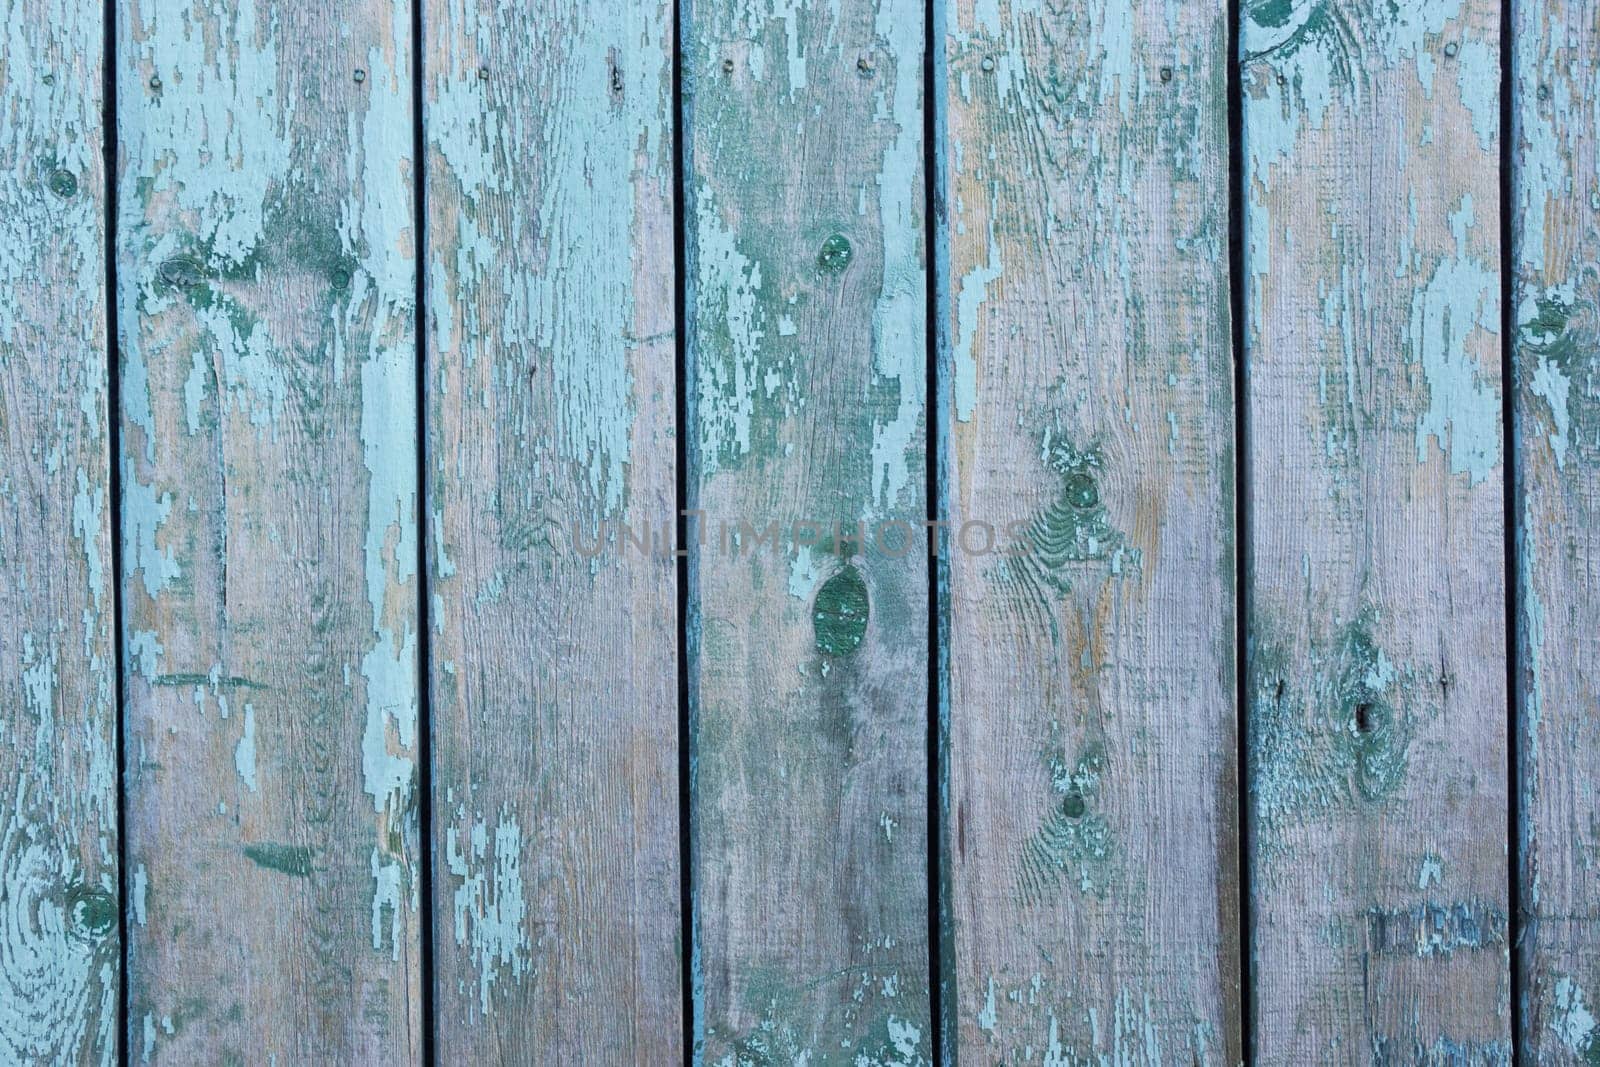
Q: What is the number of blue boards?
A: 7